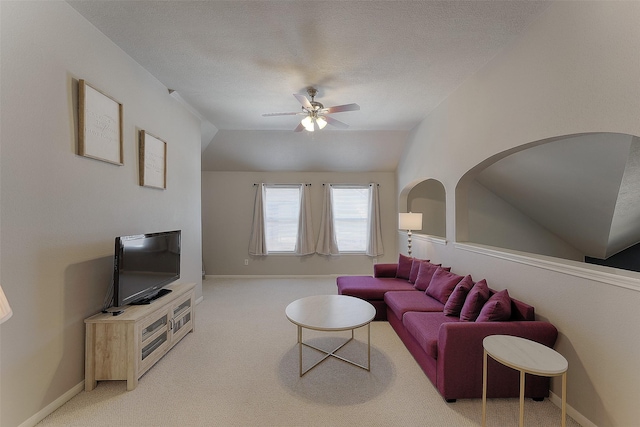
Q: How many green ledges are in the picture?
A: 0